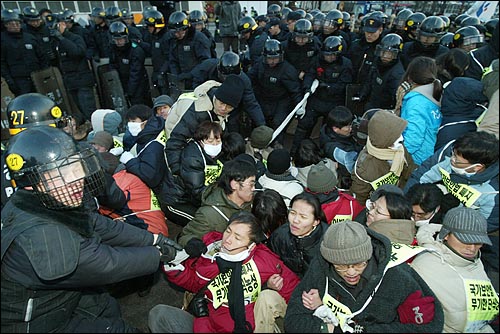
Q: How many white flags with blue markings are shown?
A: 1